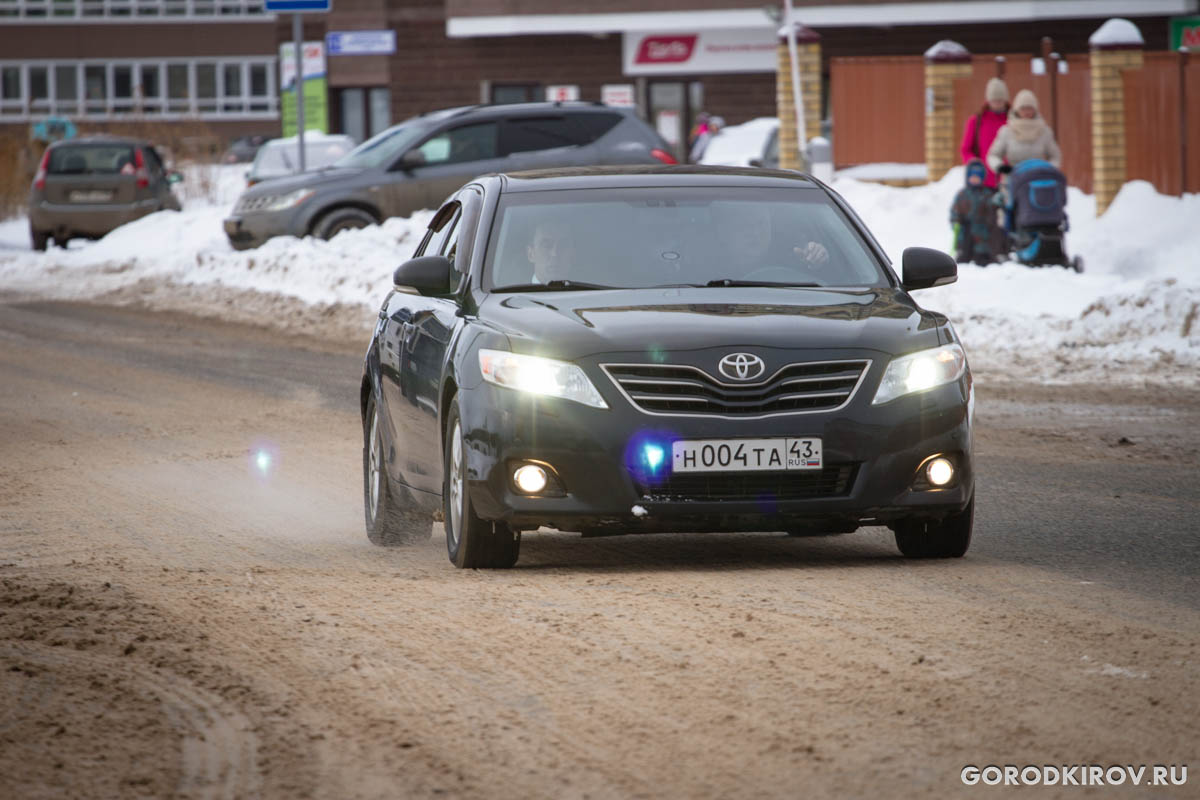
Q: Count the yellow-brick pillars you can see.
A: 3